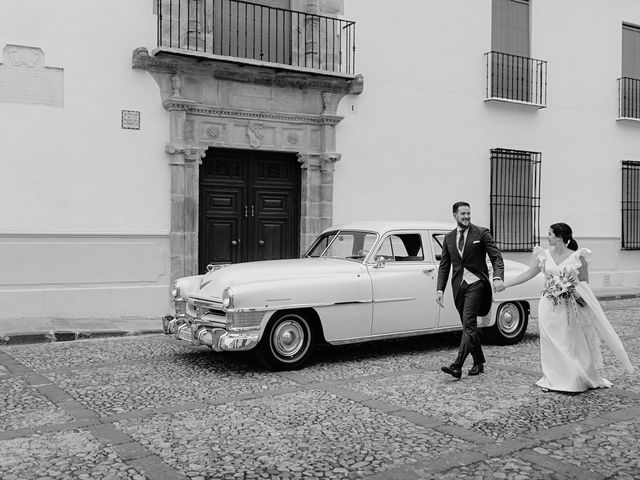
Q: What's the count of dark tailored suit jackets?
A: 1